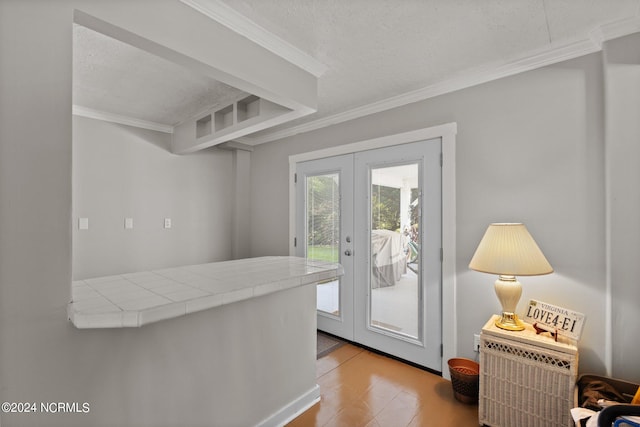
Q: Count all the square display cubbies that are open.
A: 3